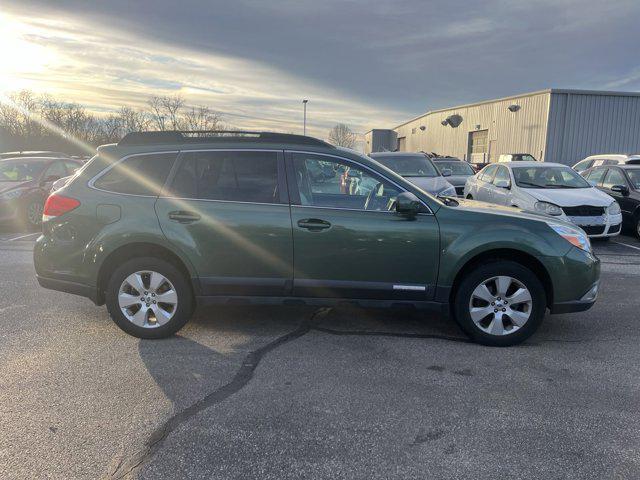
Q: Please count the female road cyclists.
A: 0